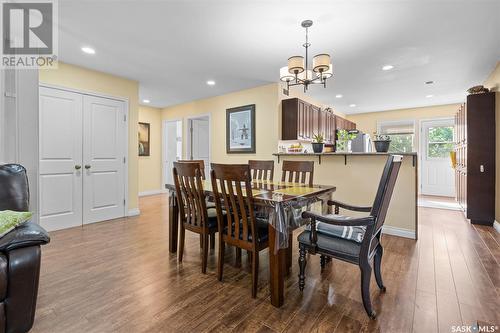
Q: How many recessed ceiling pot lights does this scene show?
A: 7